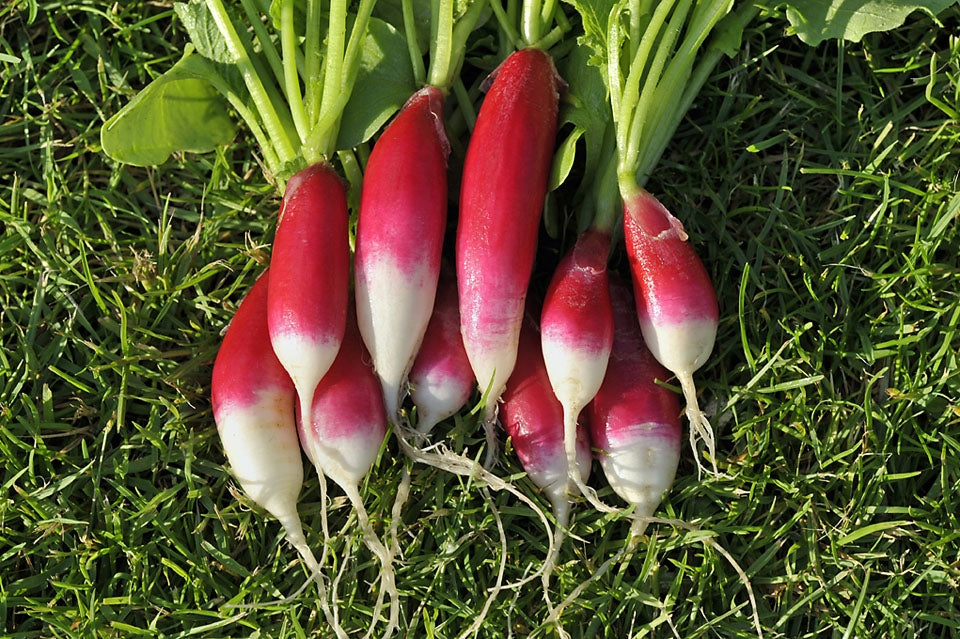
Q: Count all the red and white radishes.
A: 10